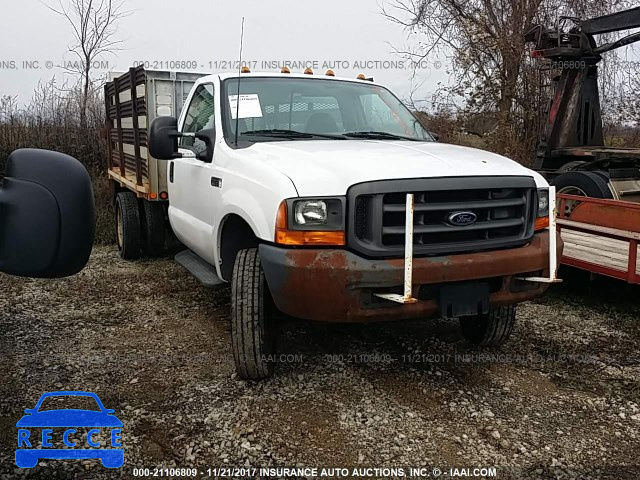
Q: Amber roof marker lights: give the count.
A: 5